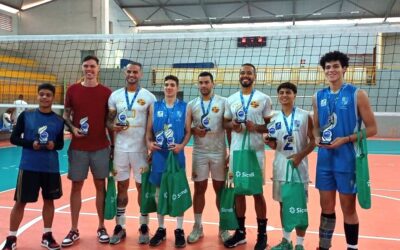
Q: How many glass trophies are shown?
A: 9